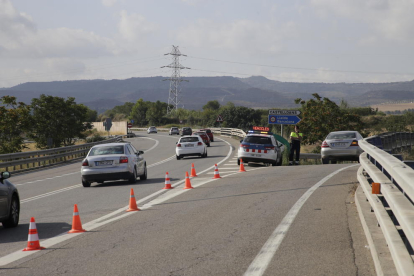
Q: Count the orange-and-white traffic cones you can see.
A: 8